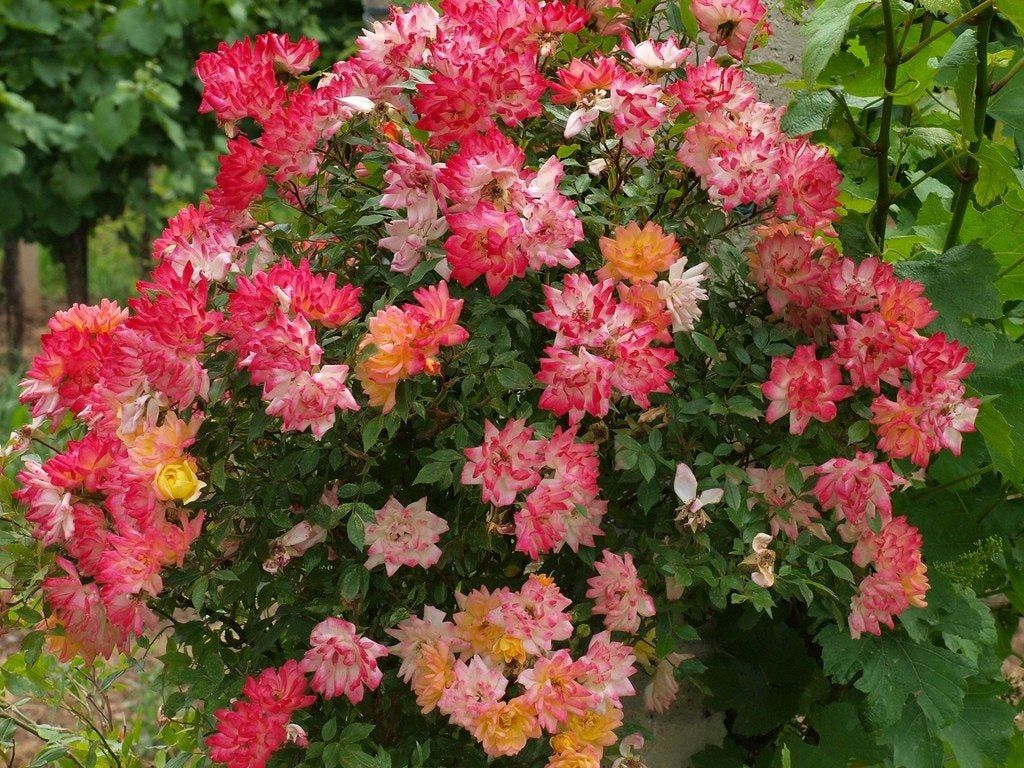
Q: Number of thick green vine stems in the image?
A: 2